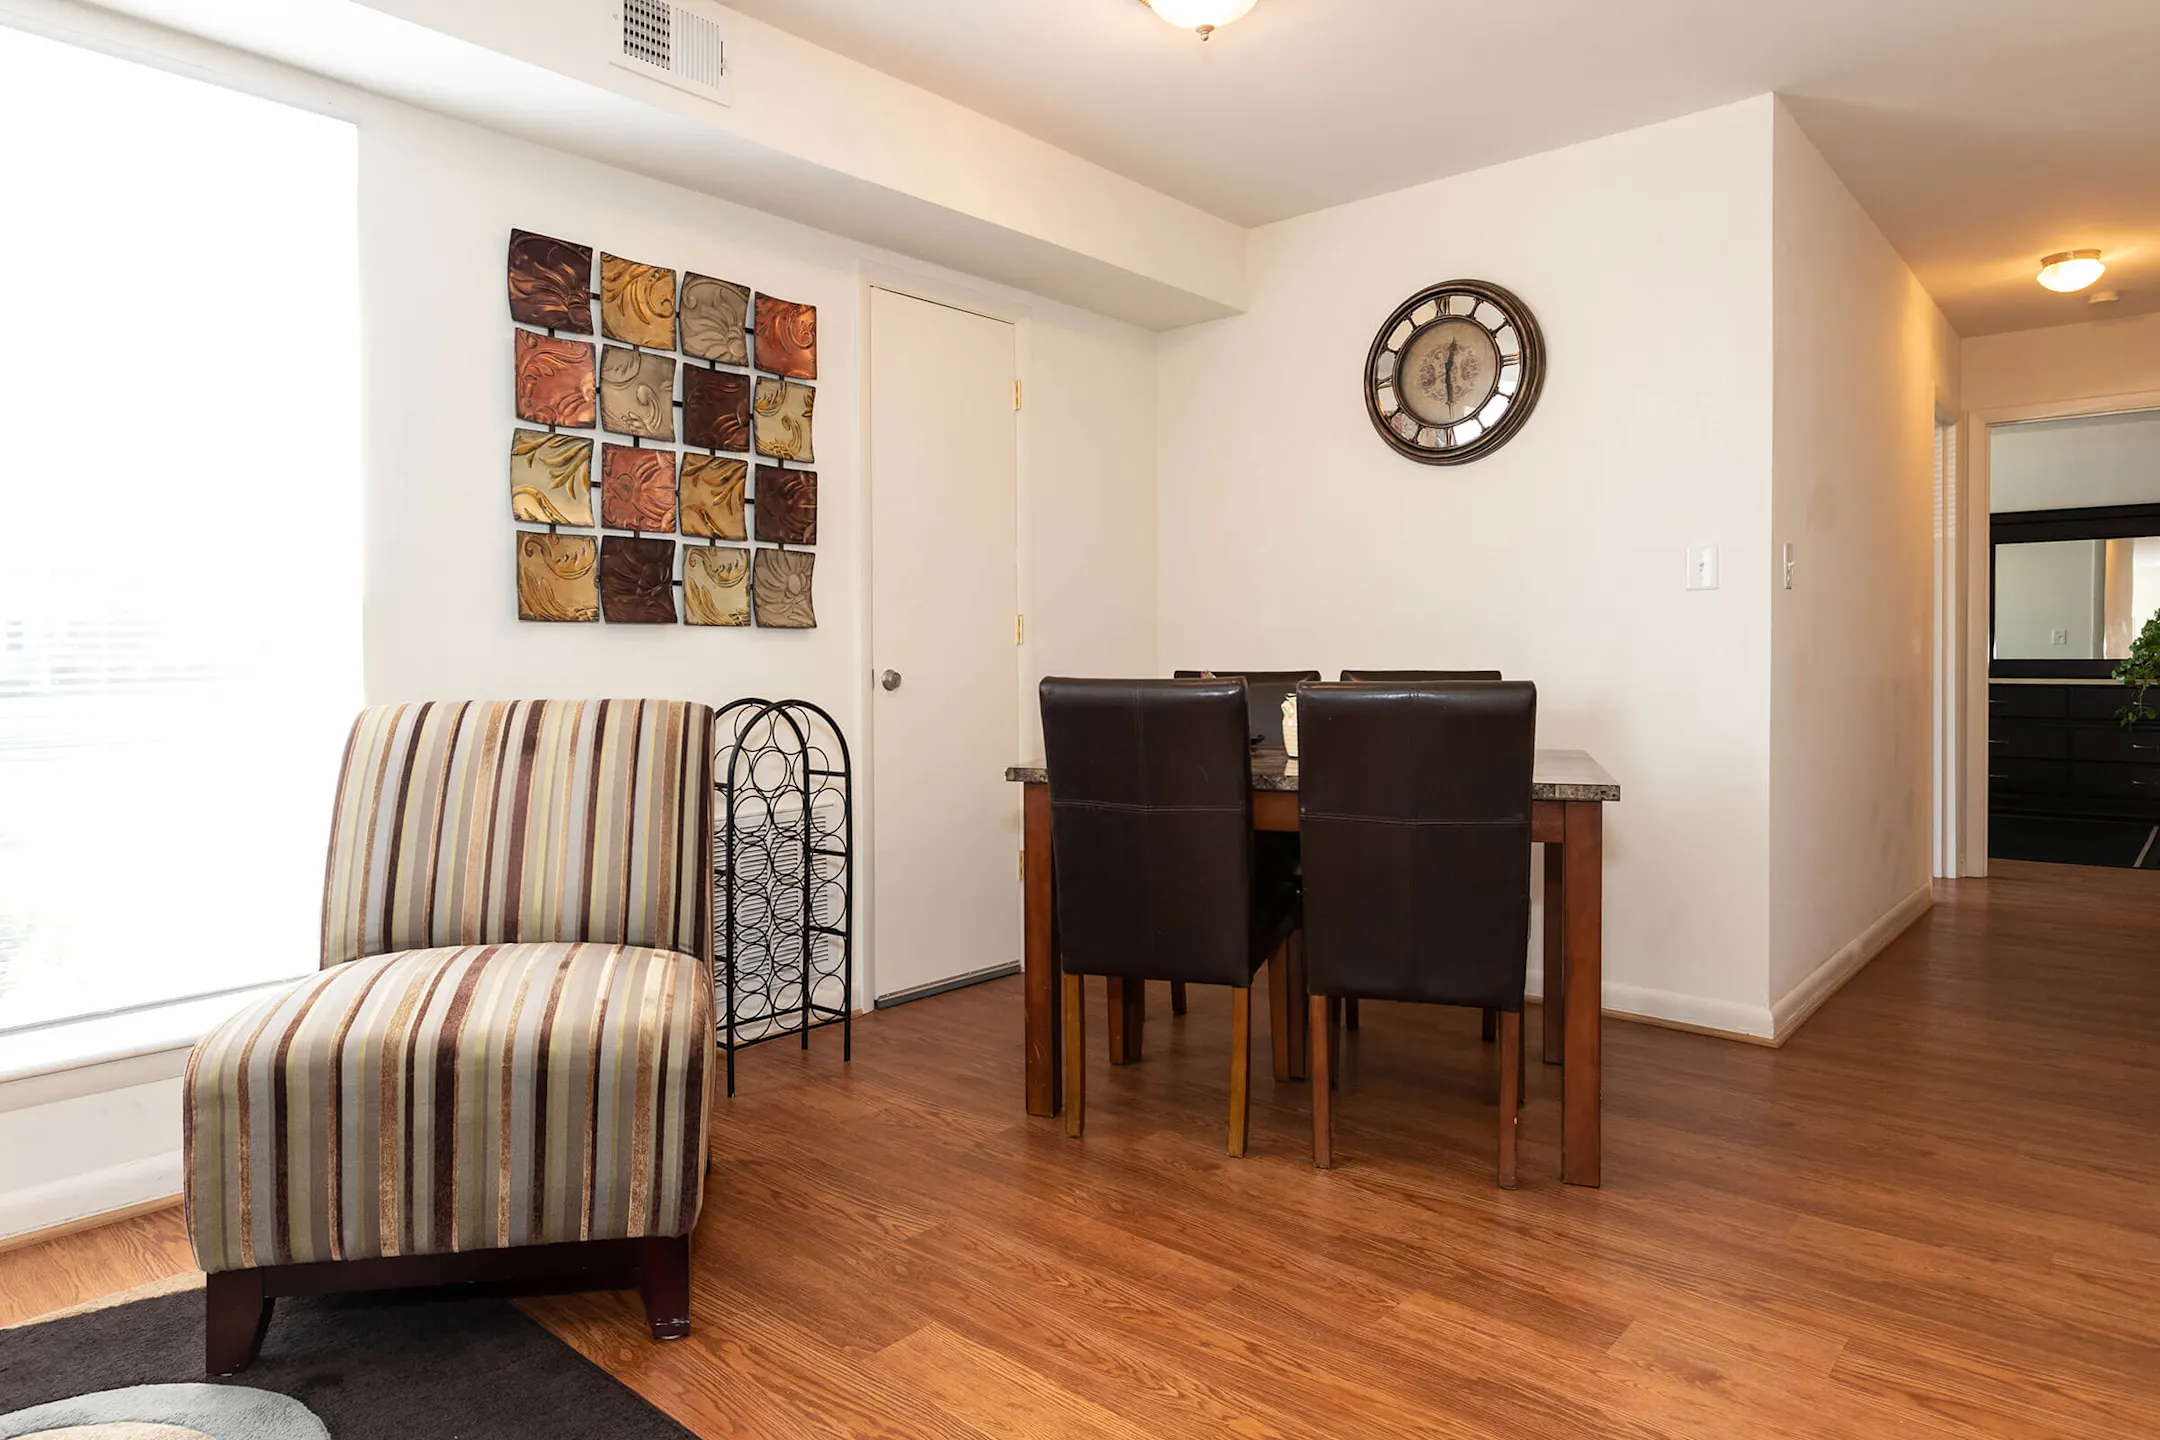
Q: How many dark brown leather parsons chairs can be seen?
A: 4